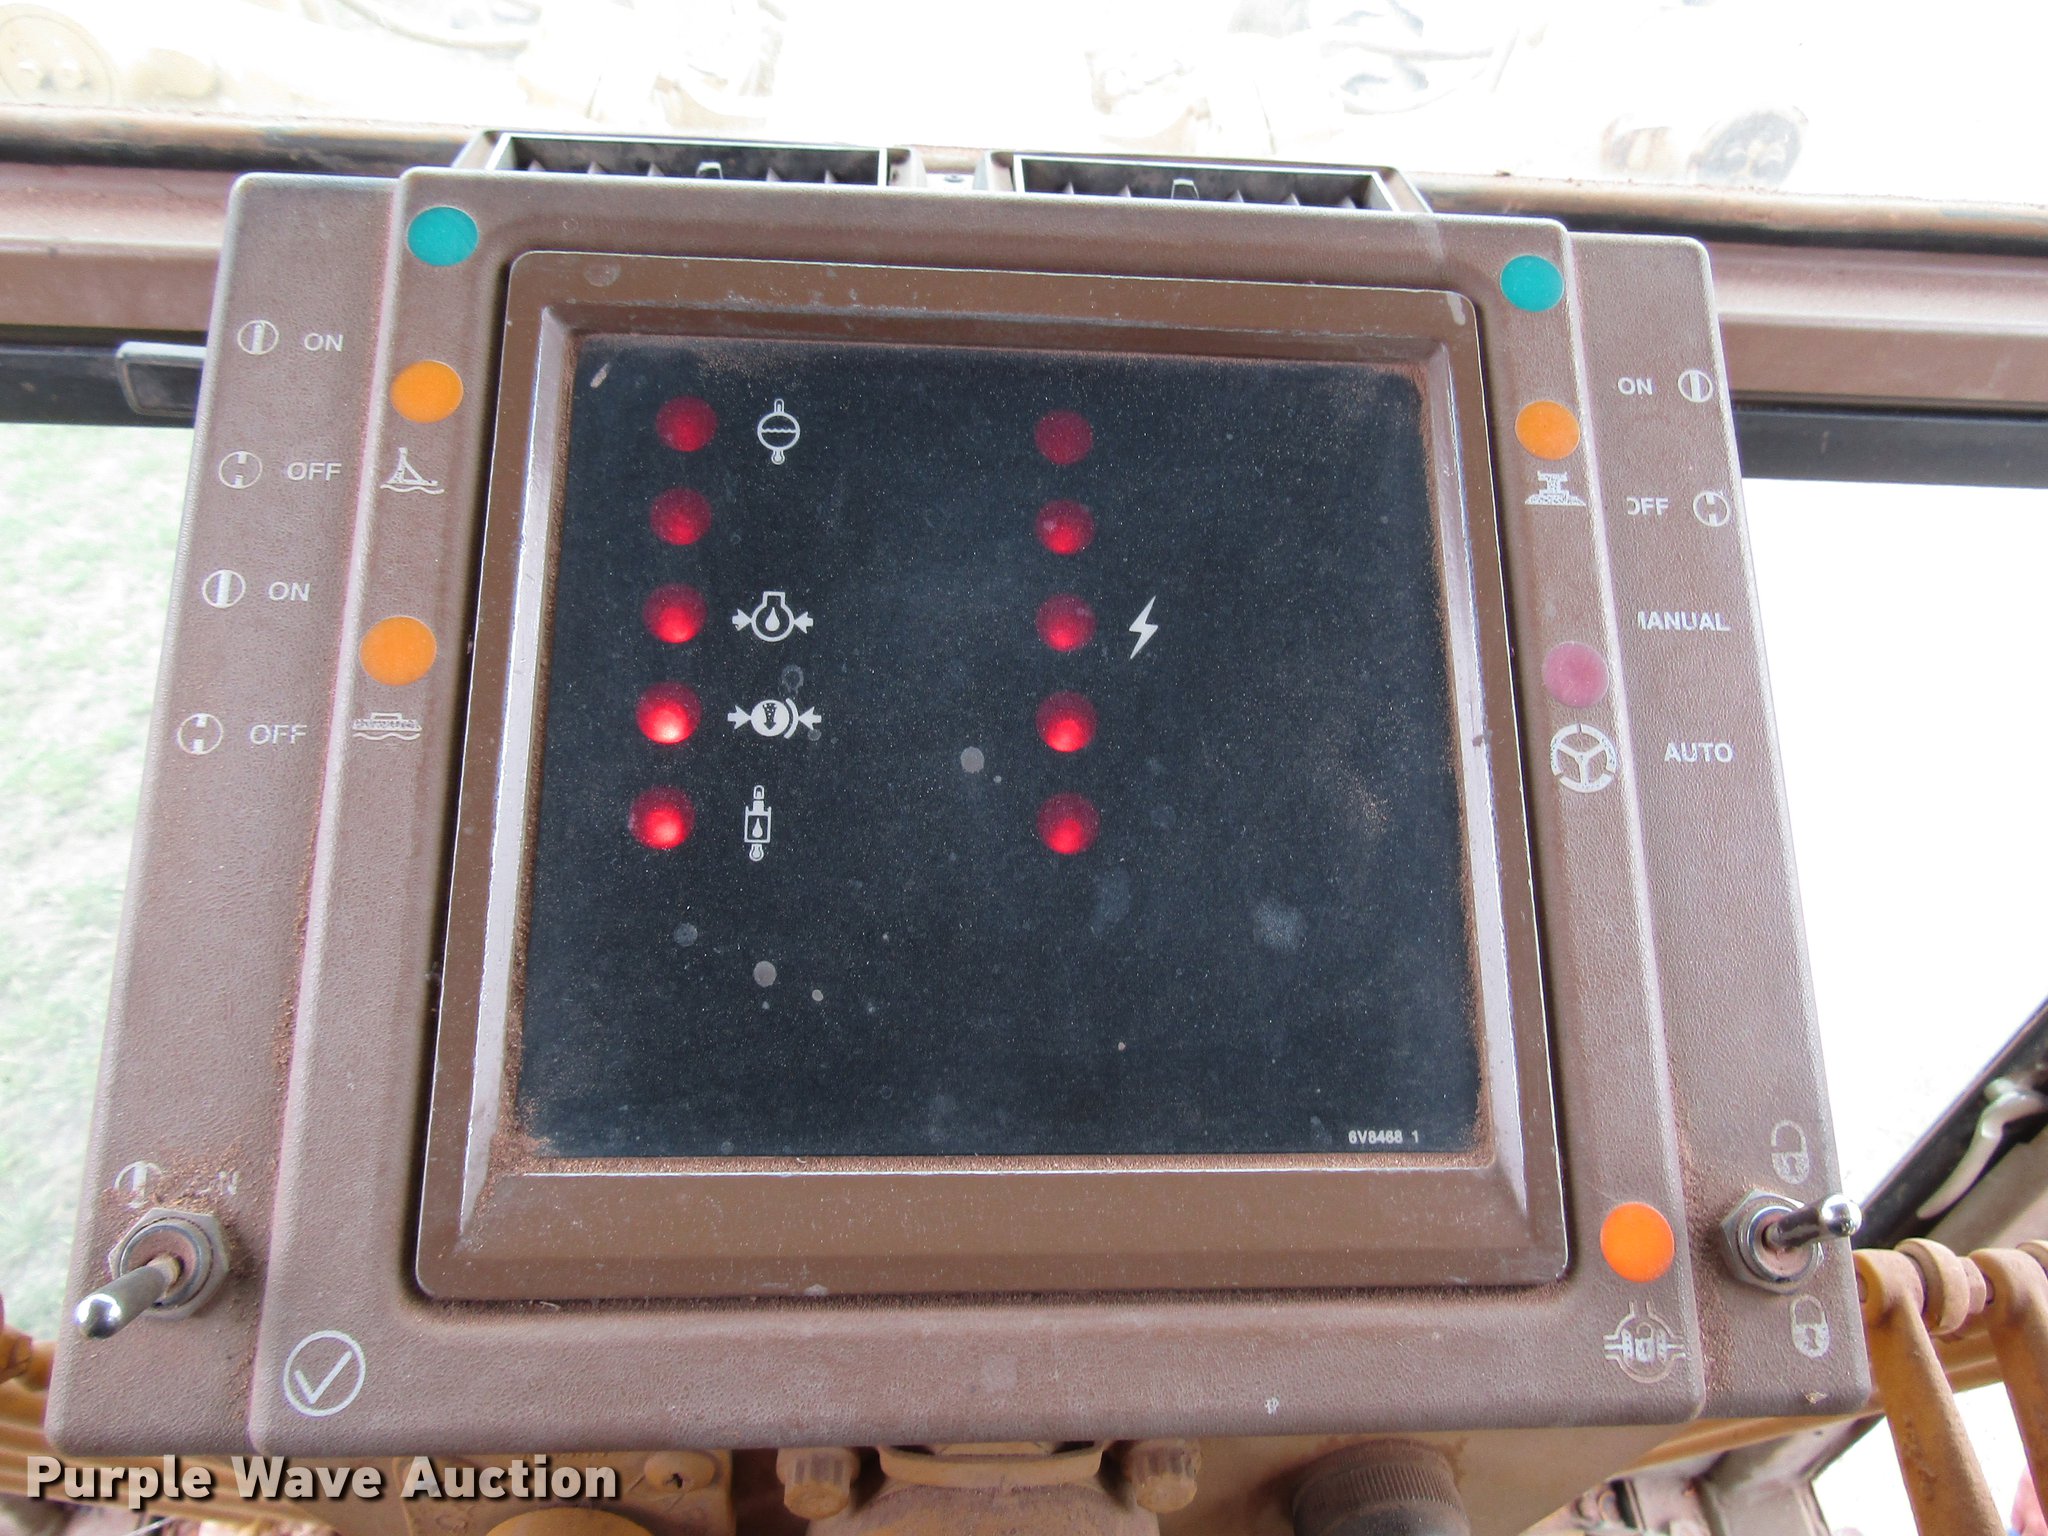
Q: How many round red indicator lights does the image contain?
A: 10